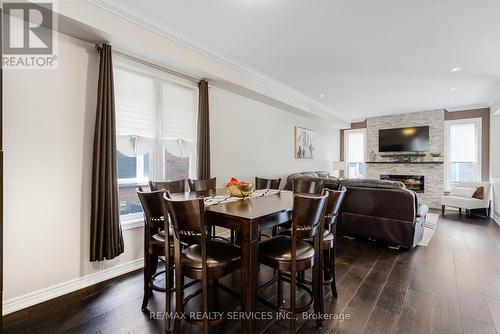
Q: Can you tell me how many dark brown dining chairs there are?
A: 8